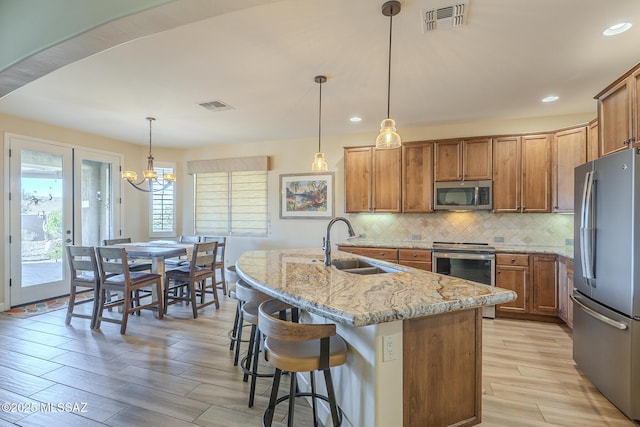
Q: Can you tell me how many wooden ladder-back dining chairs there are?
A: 6